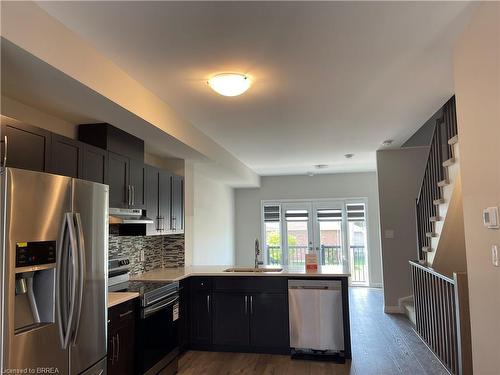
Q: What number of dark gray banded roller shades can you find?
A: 4